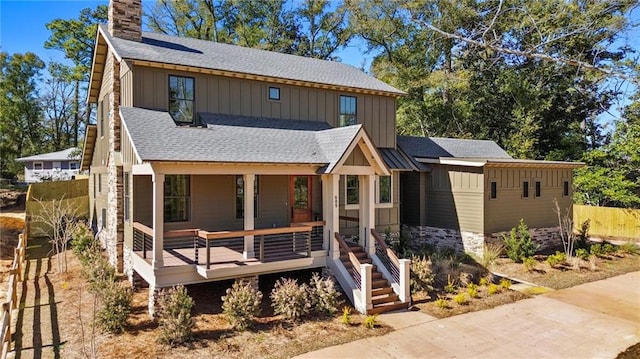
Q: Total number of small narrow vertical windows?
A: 4